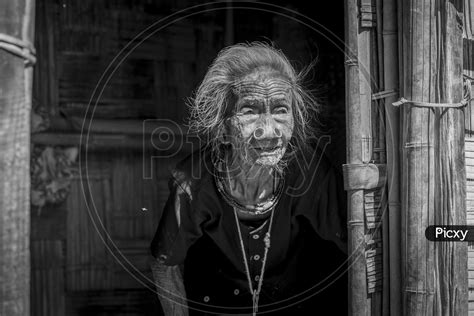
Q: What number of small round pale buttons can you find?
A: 5